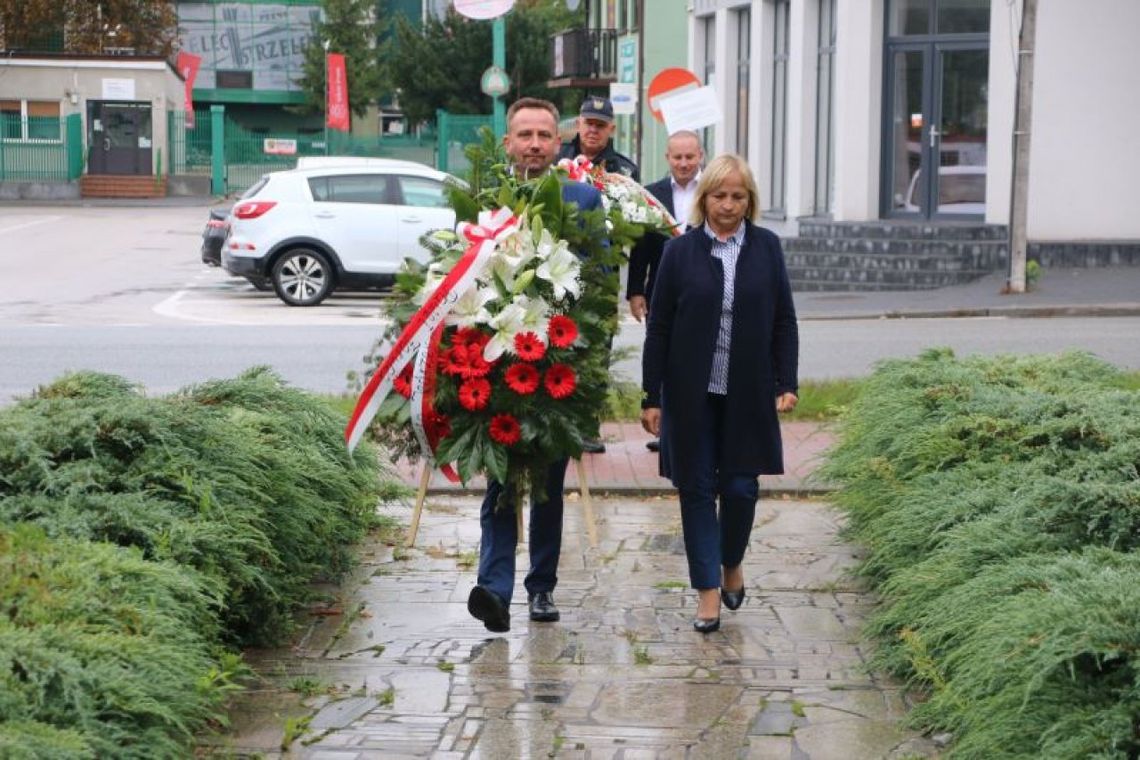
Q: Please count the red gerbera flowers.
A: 11